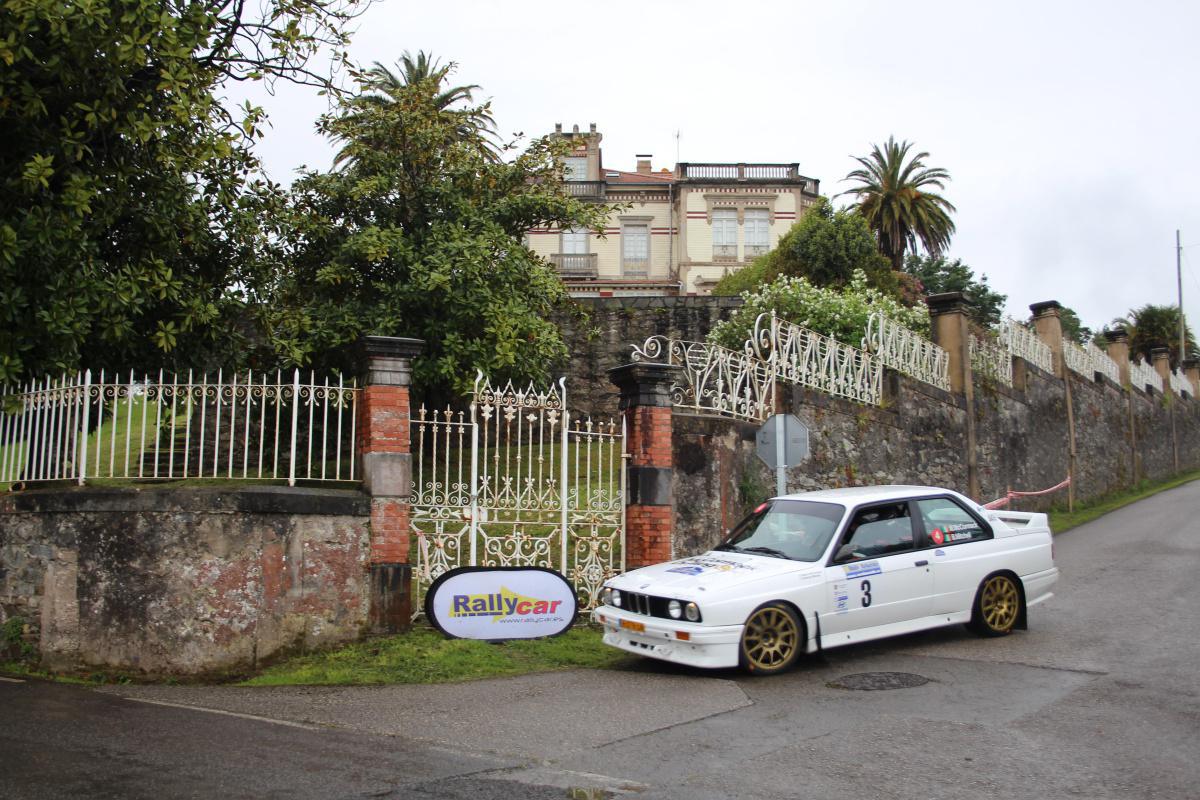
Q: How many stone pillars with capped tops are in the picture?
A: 7